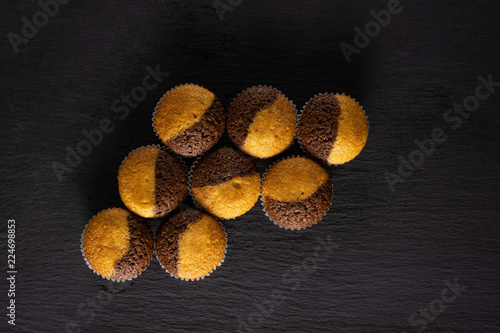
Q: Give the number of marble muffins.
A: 8